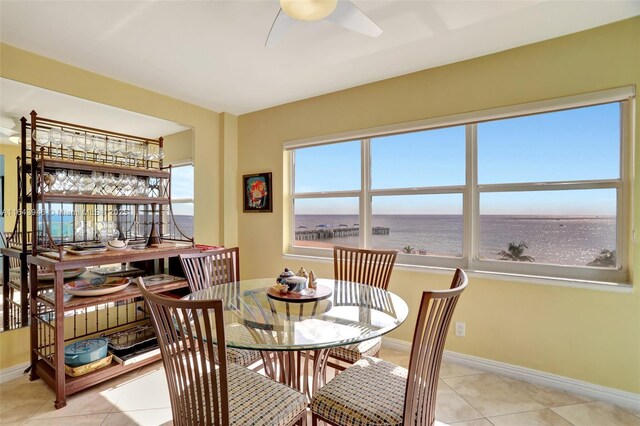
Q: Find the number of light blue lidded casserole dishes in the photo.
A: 1